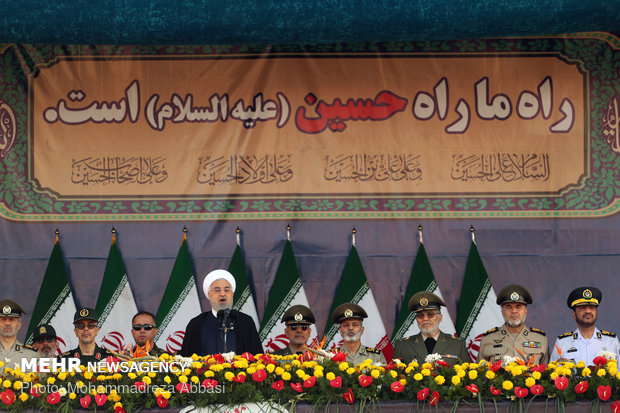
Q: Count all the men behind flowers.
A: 10